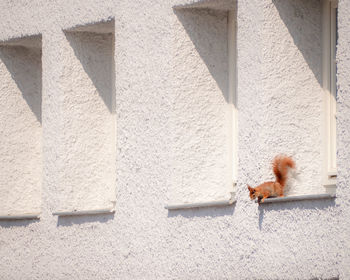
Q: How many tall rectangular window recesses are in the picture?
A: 4